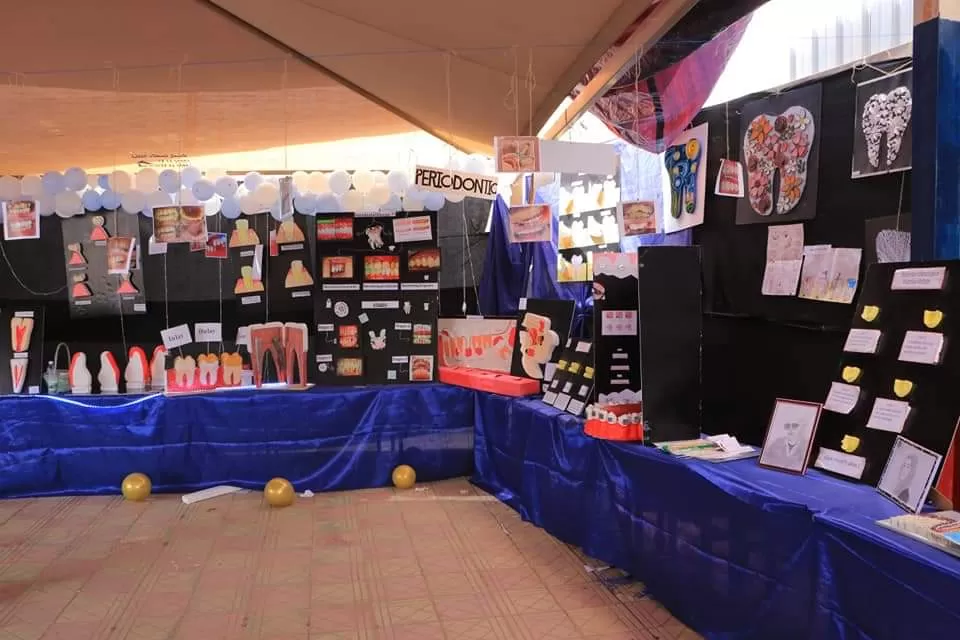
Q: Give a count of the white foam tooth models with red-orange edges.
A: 4